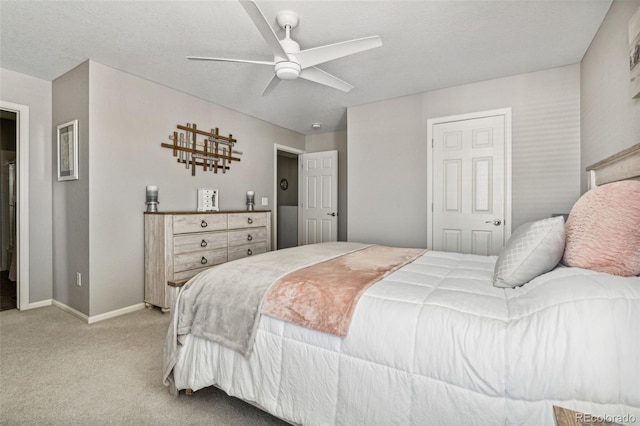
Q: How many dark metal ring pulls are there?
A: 6